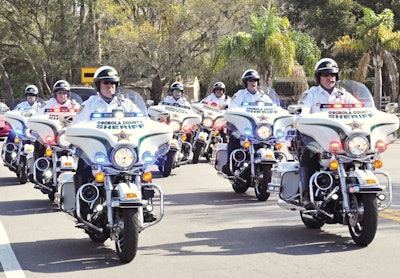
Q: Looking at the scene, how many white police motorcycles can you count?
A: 7